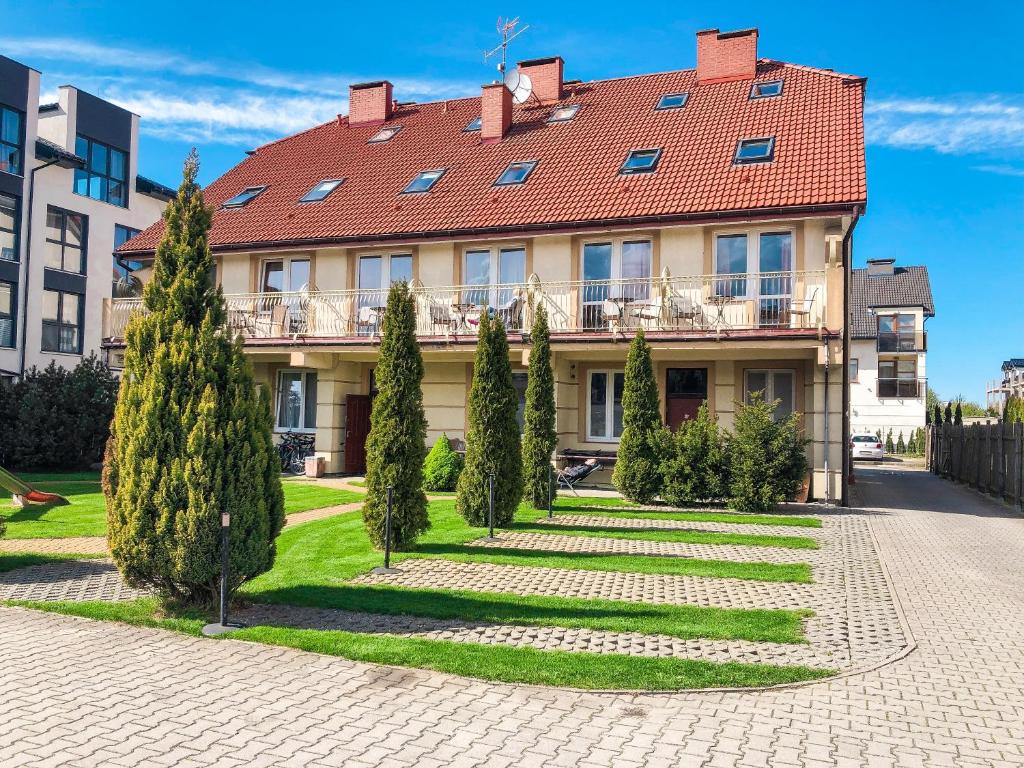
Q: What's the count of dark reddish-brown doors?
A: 2